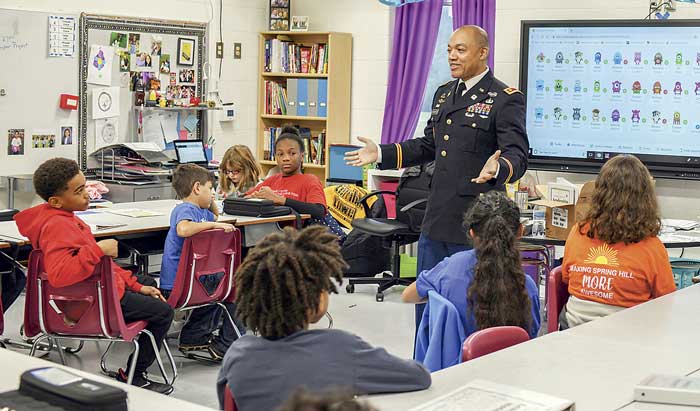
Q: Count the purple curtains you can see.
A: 2